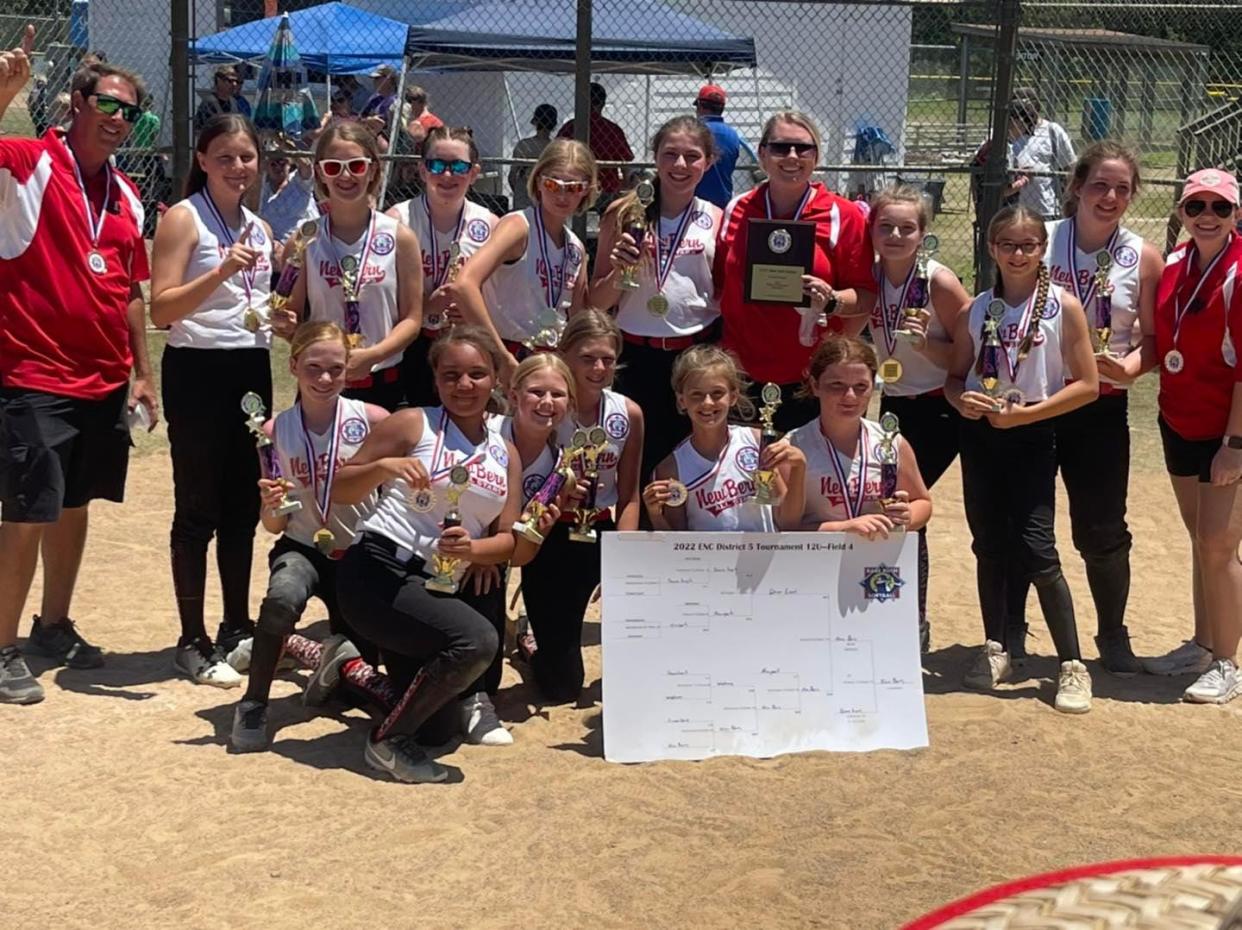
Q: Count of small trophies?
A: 14